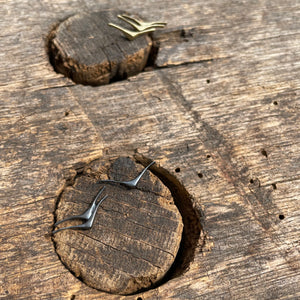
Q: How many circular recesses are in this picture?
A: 2